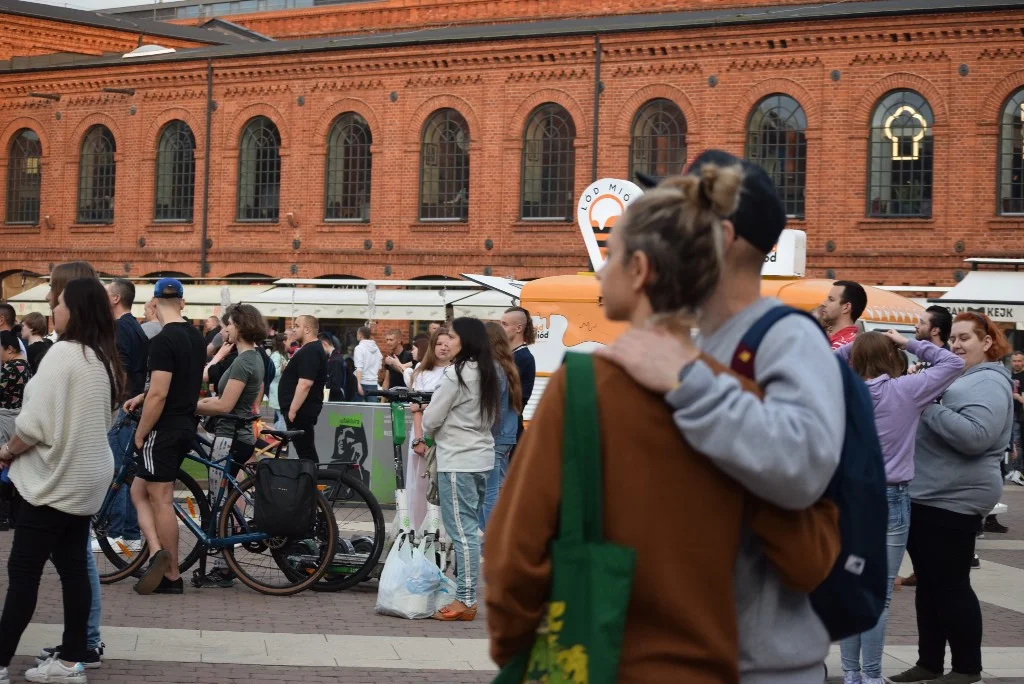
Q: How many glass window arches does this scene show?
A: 11